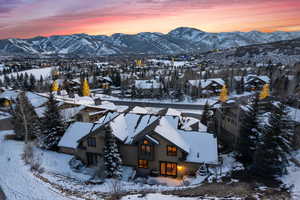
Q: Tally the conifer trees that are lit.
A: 4